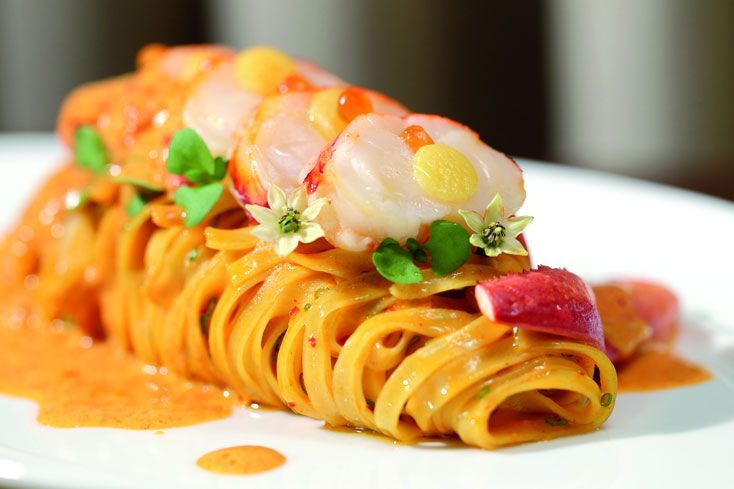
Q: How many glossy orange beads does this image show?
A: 3